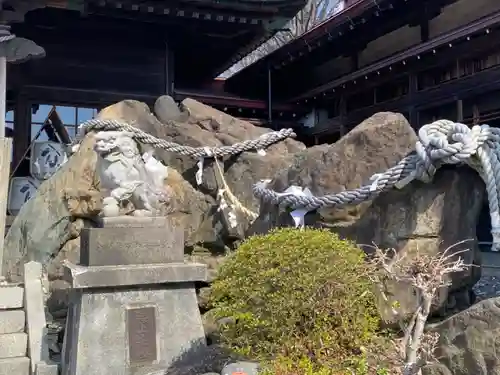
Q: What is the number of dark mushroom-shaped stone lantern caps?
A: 1